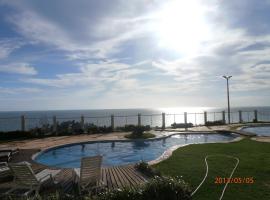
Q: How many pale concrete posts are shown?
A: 11